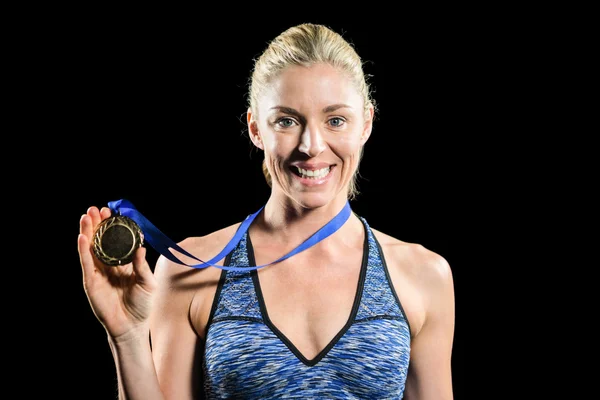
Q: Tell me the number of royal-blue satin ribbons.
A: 1